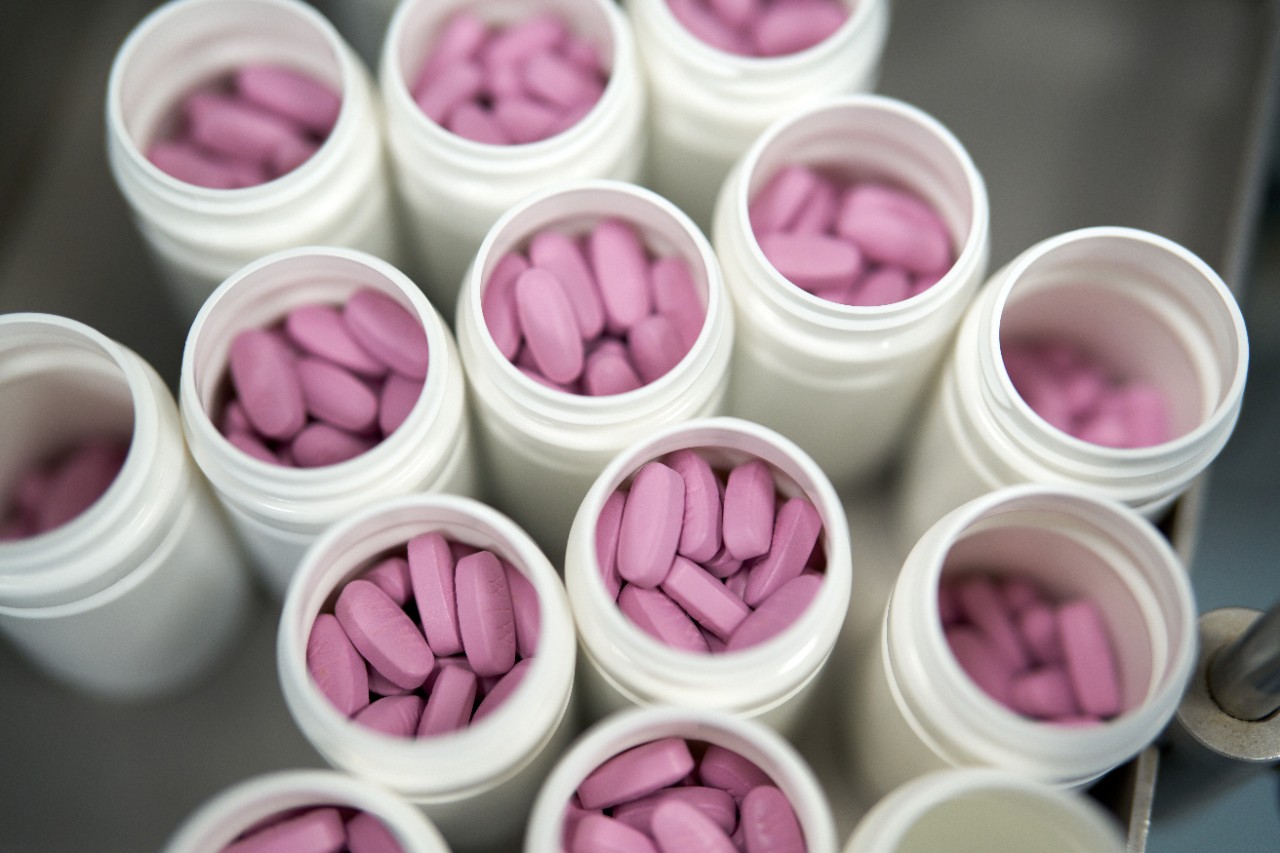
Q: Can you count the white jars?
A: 14